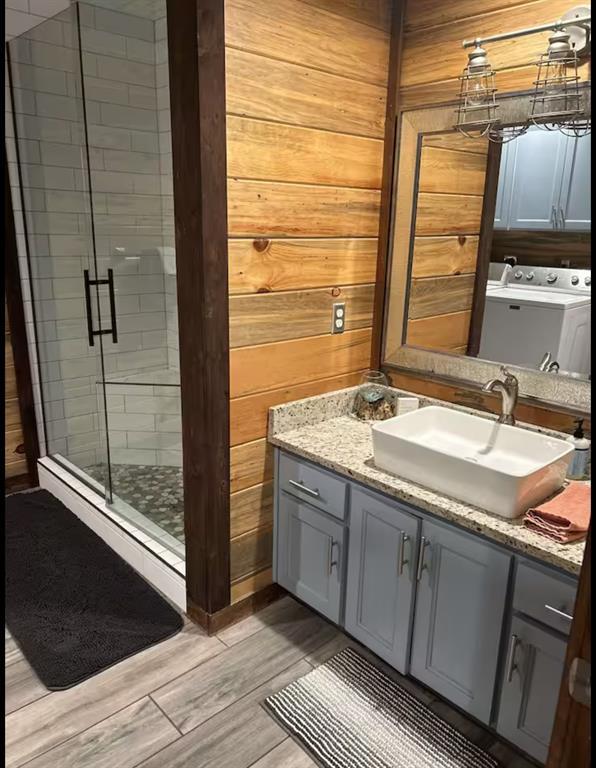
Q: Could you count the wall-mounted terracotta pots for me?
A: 0